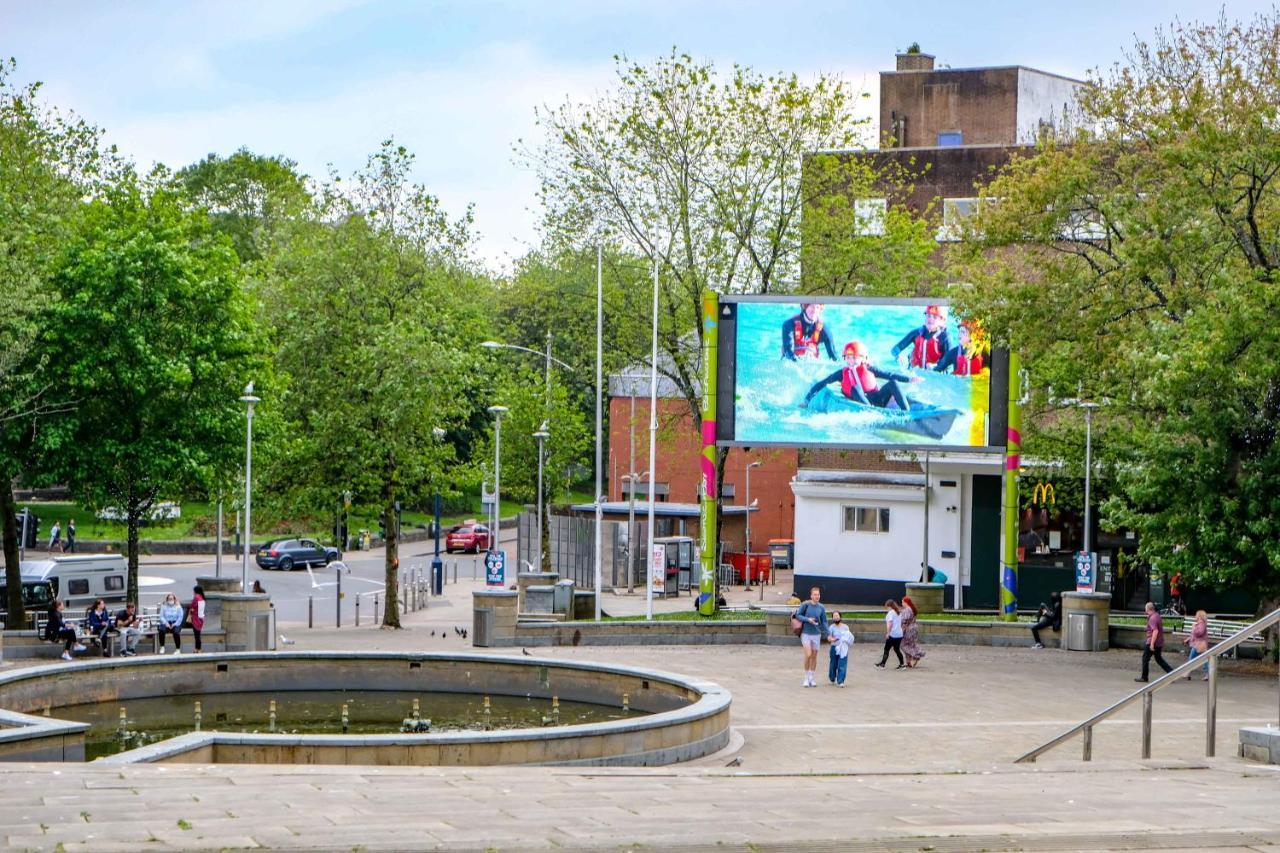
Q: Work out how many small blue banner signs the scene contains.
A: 2